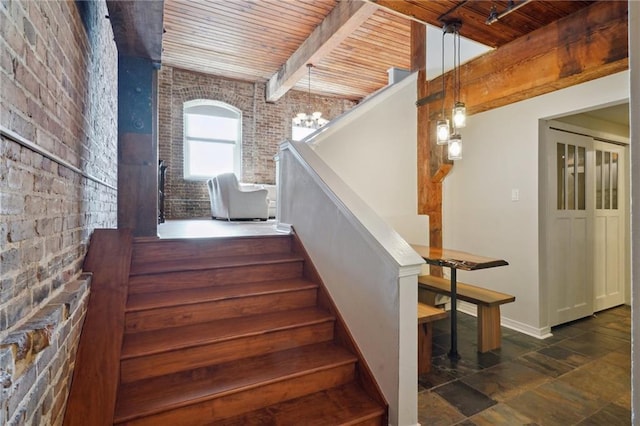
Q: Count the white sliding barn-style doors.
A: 2